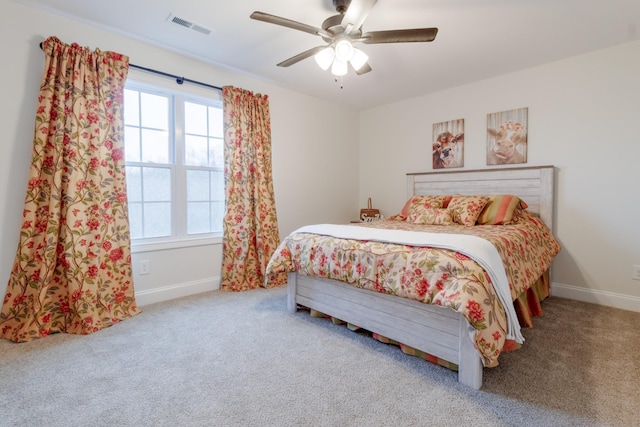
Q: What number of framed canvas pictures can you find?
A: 2